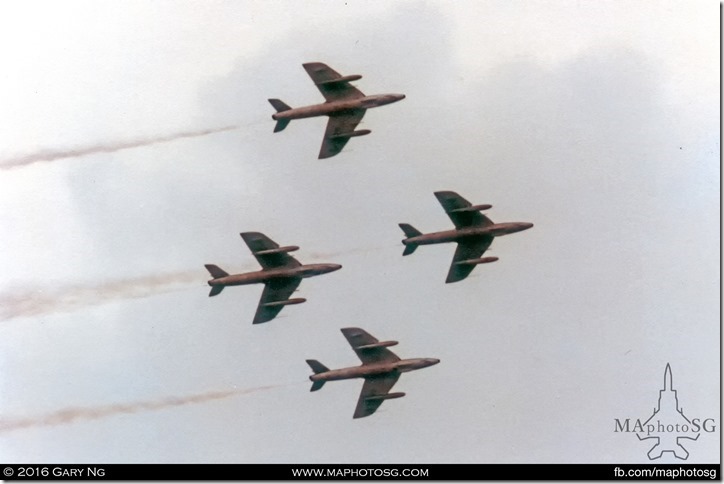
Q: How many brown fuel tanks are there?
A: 8